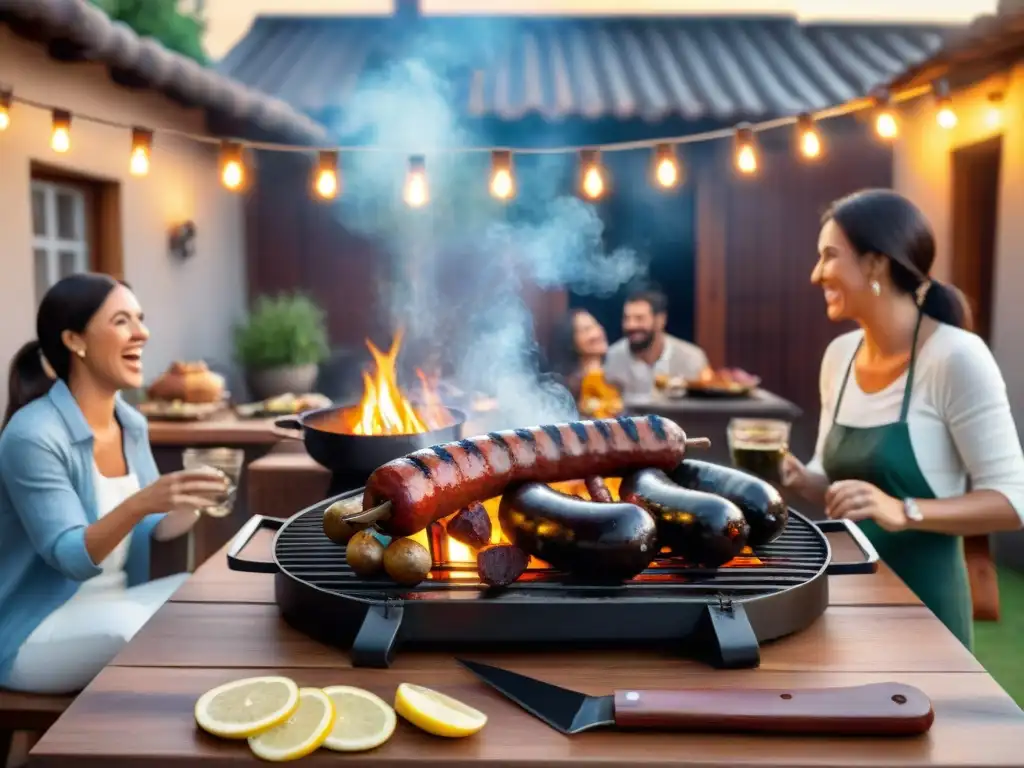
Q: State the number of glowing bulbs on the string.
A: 14